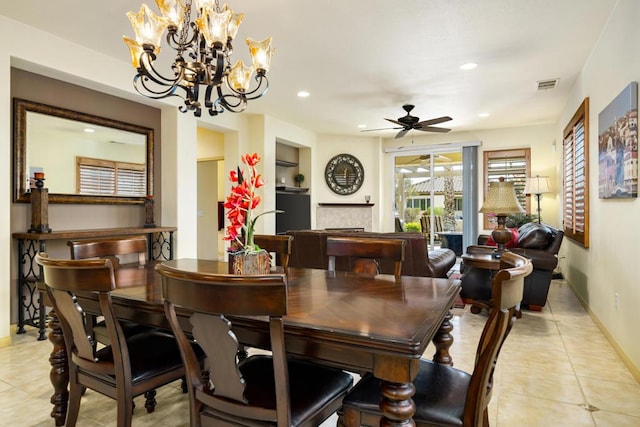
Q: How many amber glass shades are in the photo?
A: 8